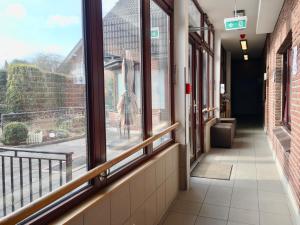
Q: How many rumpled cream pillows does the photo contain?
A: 0